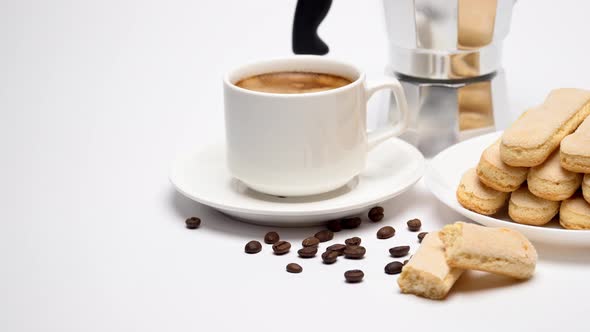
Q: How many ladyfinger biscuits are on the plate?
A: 8